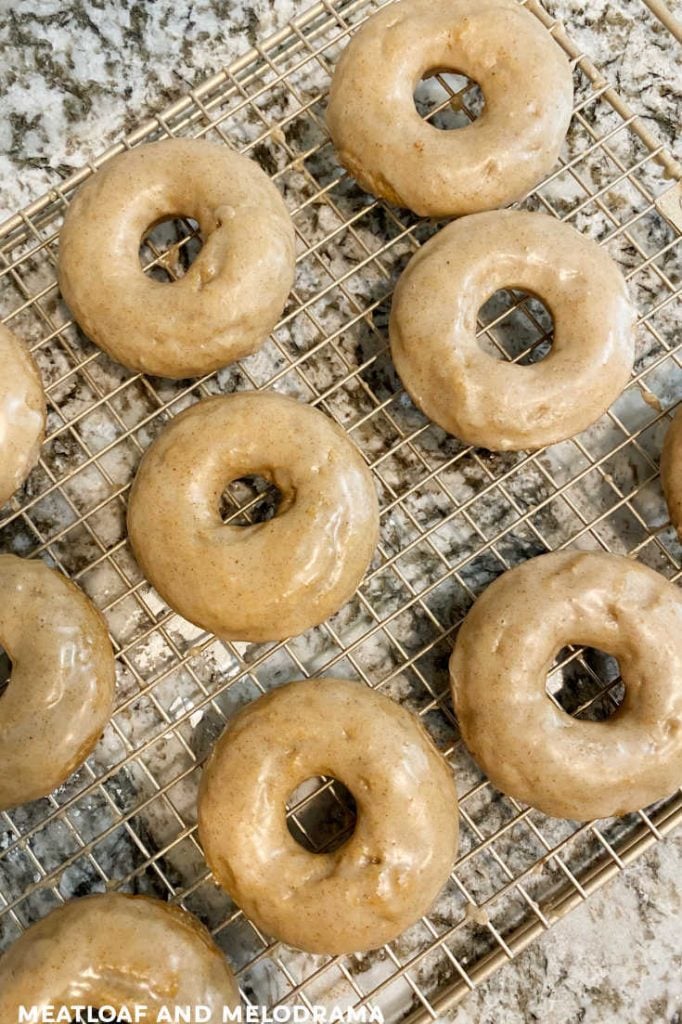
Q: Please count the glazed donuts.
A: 10